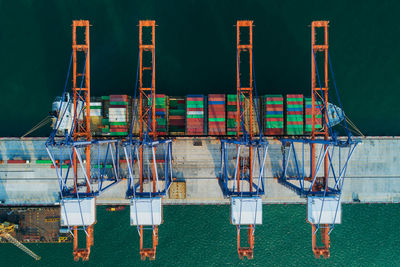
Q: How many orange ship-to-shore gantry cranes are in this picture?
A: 4